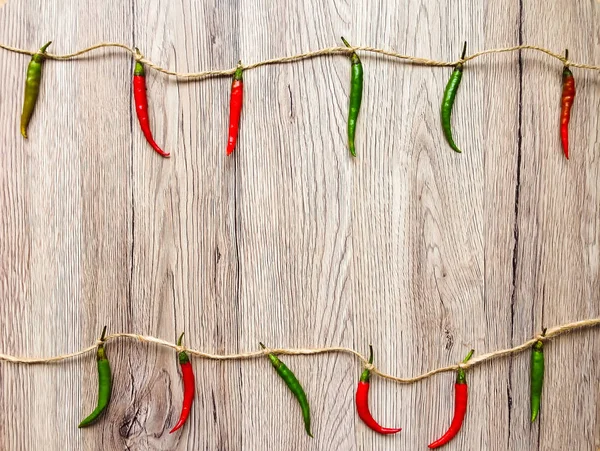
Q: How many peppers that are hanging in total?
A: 12